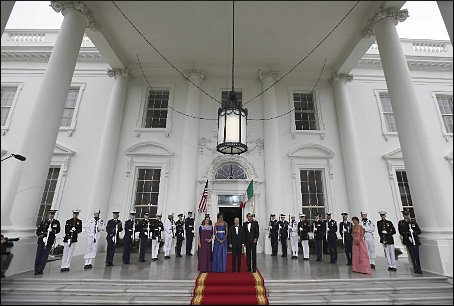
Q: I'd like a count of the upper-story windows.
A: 7